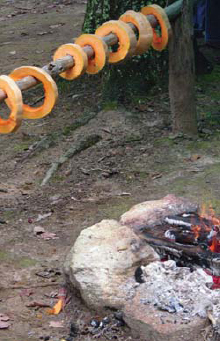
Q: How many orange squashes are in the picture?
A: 7